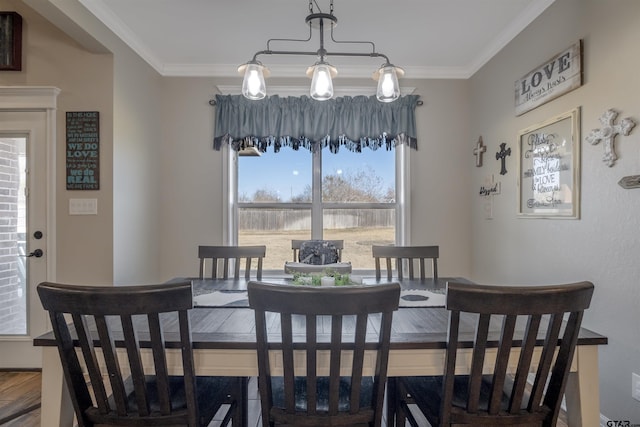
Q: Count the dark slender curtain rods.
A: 1